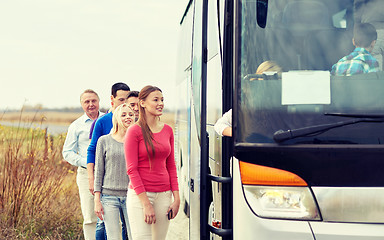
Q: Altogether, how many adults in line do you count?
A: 5